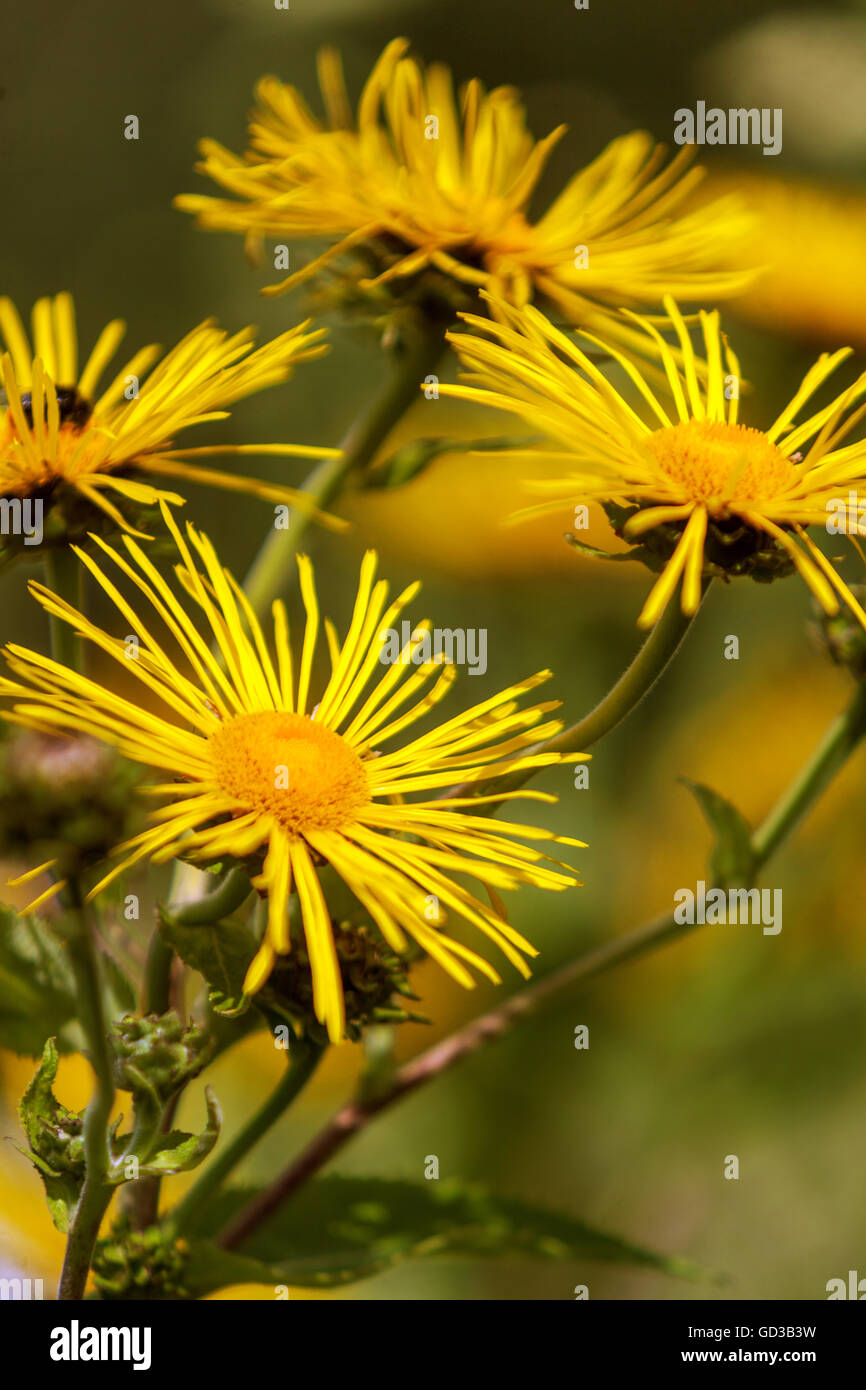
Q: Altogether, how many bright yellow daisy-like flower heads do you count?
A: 4